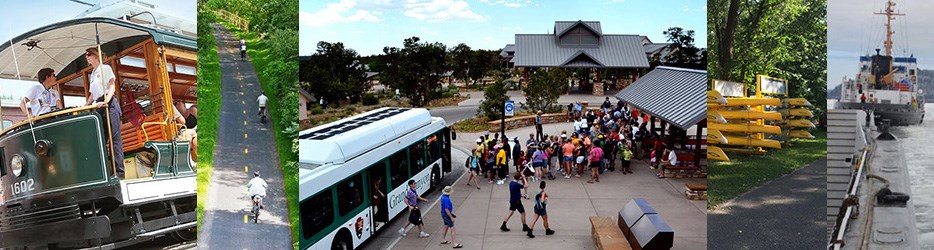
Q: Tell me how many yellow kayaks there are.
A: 12